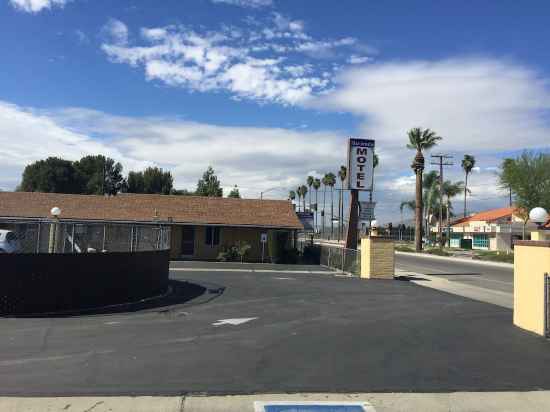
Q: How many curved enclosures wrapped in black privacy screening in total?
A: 1